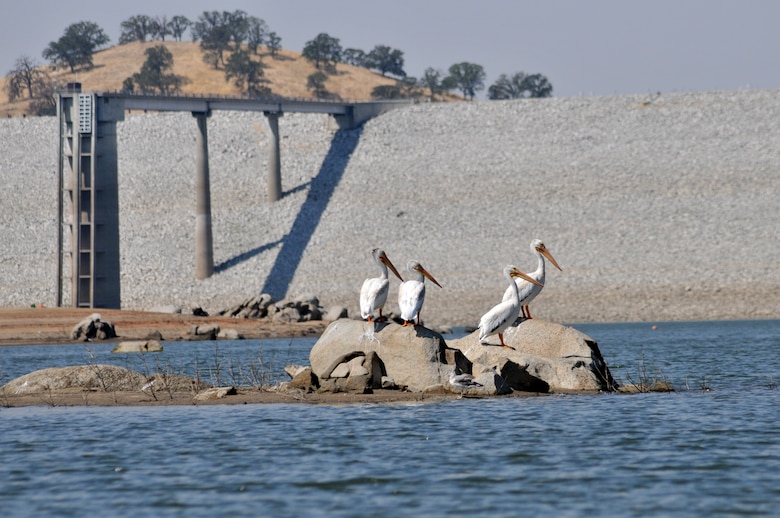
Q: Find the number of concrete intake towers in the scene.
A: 1